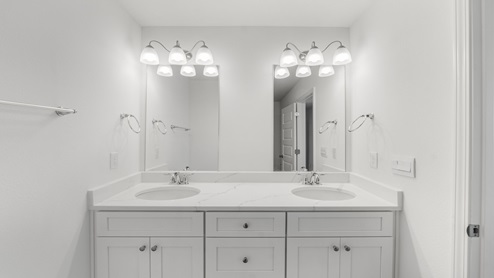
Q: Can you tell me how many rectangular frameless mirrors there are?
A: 2